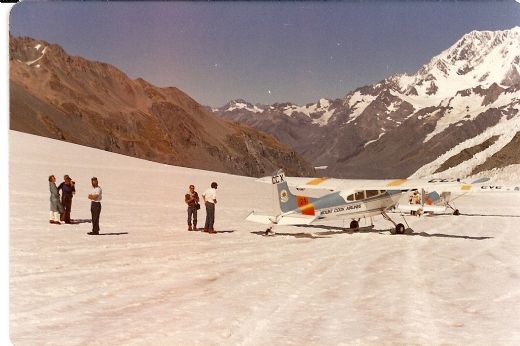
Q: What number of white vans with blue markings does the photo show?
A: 0